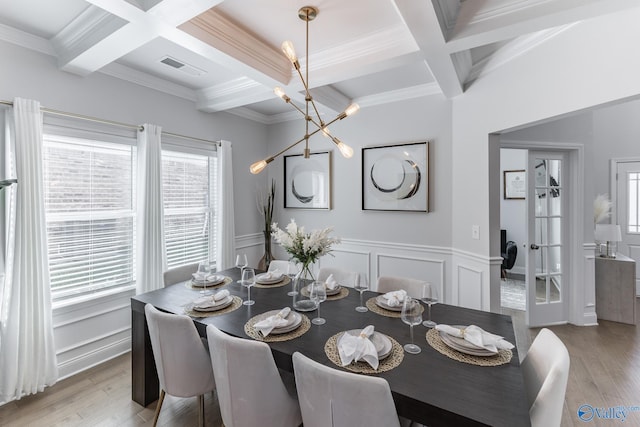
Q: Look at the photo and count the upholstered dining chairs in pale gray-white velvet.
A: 8